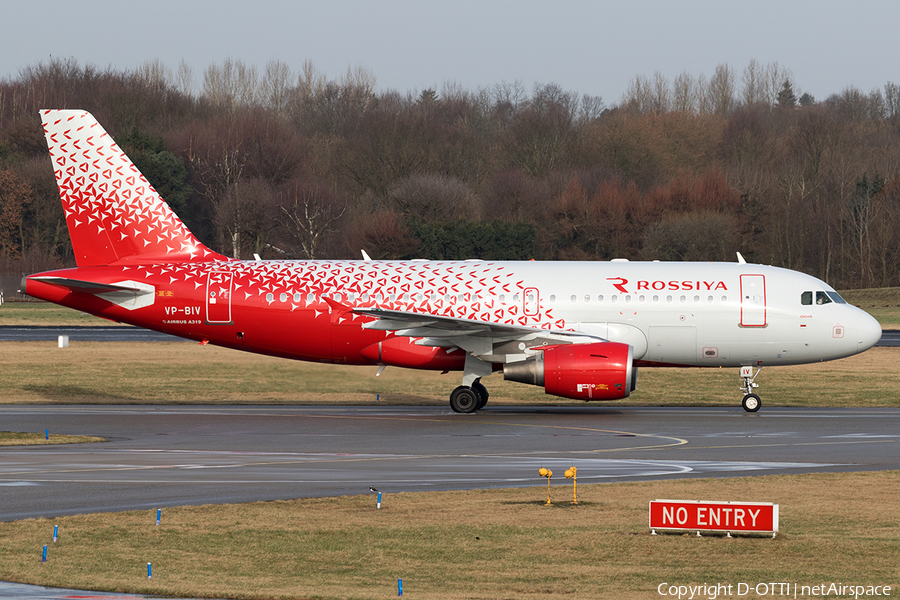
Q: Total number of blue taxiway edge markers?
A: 8